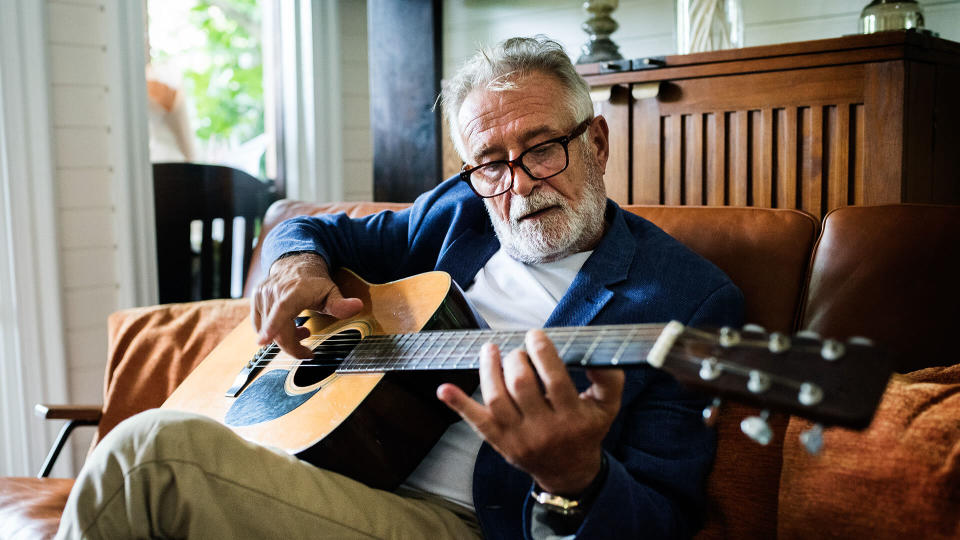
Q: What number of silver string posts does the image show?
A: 6